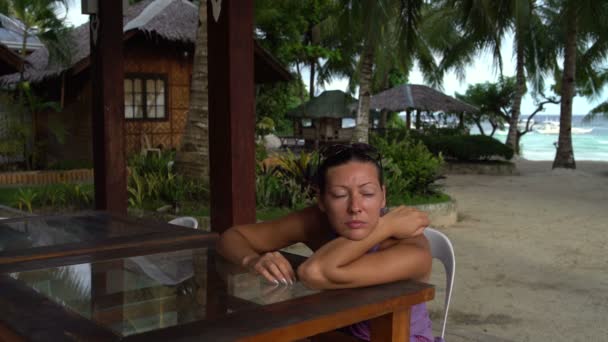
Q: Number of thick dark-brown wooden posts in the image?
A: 2